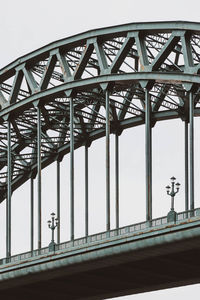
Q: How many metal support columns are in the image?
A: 11